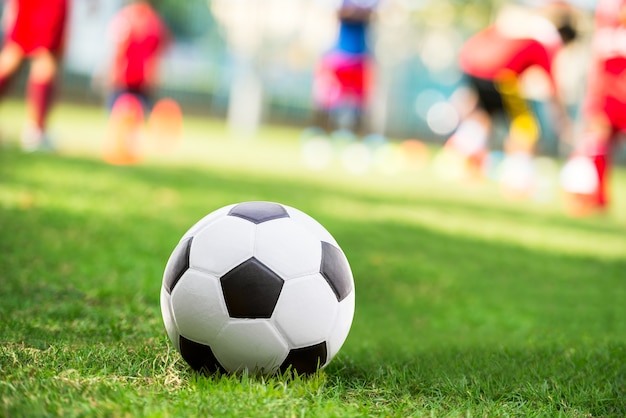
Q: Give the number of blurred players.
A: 5